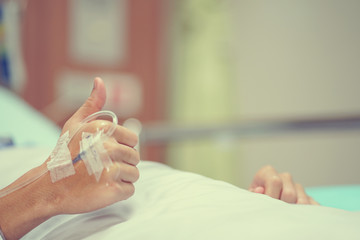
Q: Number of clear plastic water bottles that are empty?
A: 0